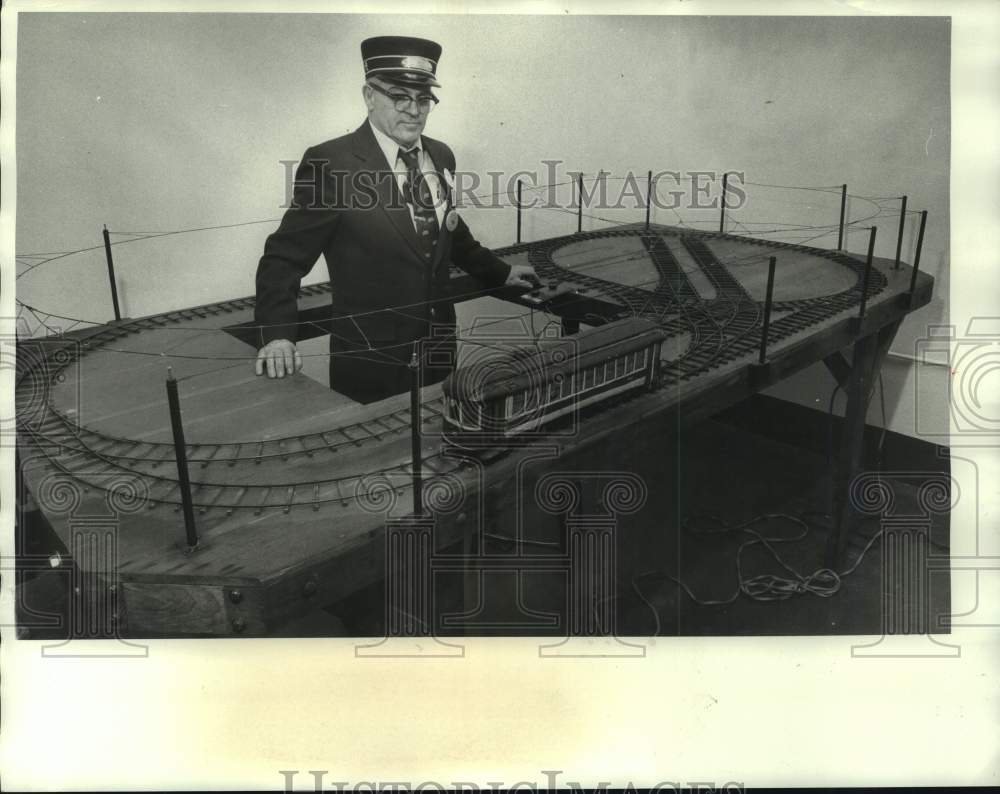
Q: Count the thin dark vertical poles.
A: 12